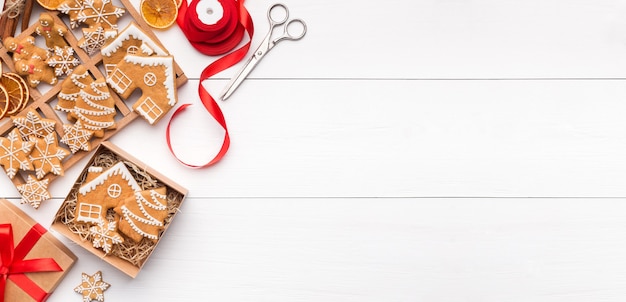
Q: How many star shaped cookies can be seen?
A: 11